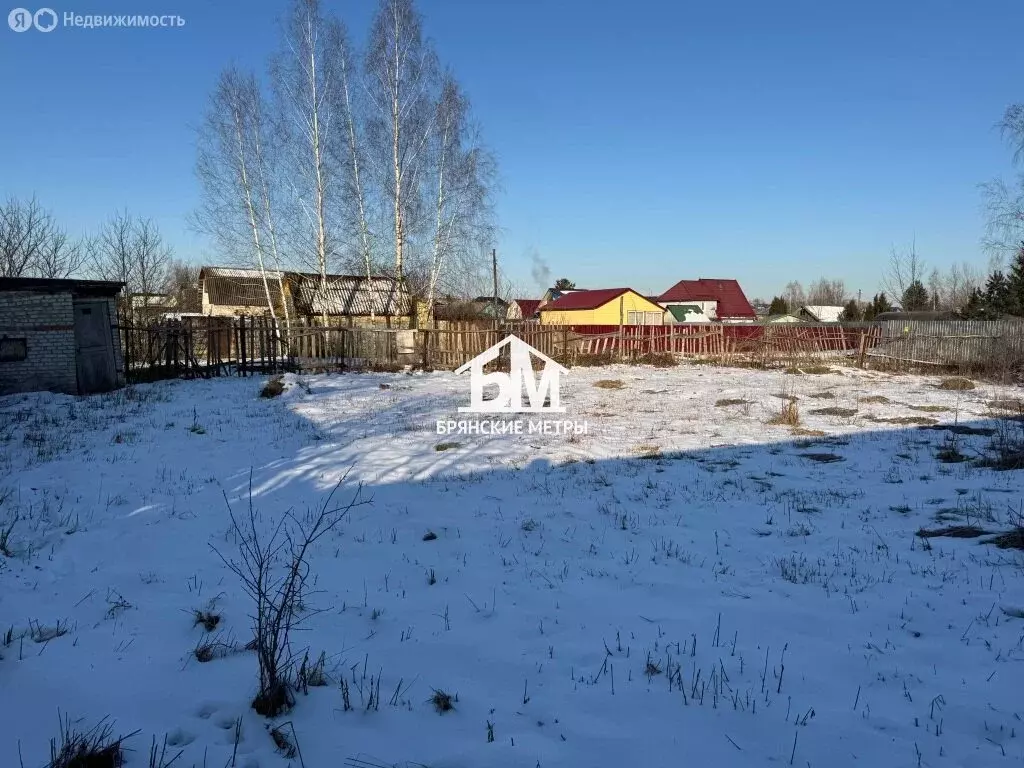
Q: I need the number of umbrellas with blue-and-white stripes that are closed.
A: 0